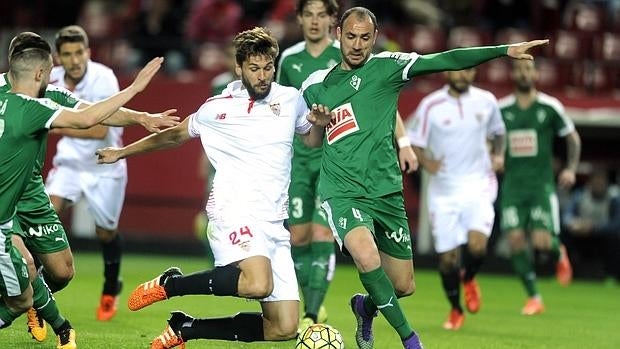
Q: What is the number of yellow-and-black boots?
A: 2